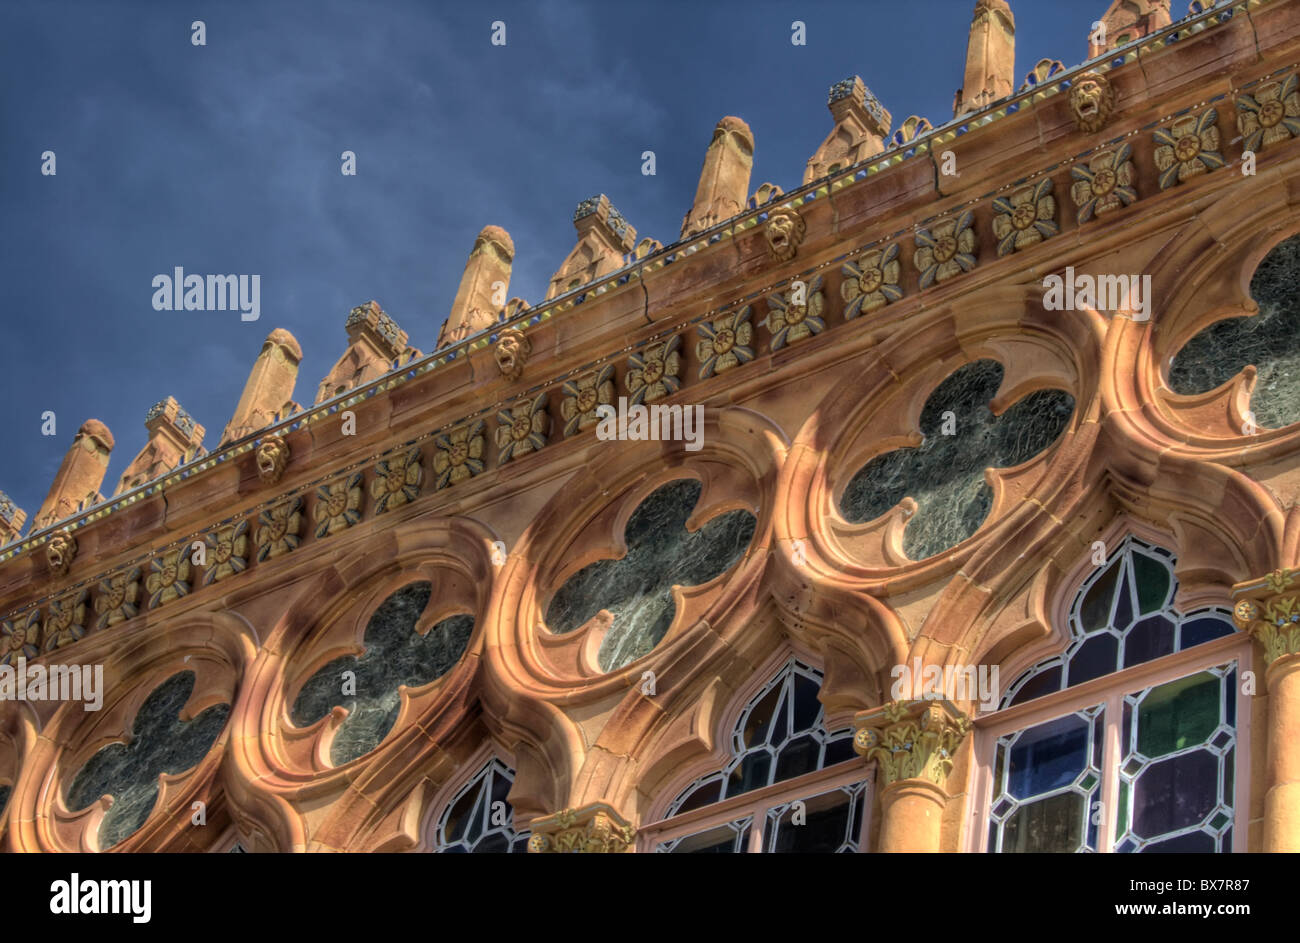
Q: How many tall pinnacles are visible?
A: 5